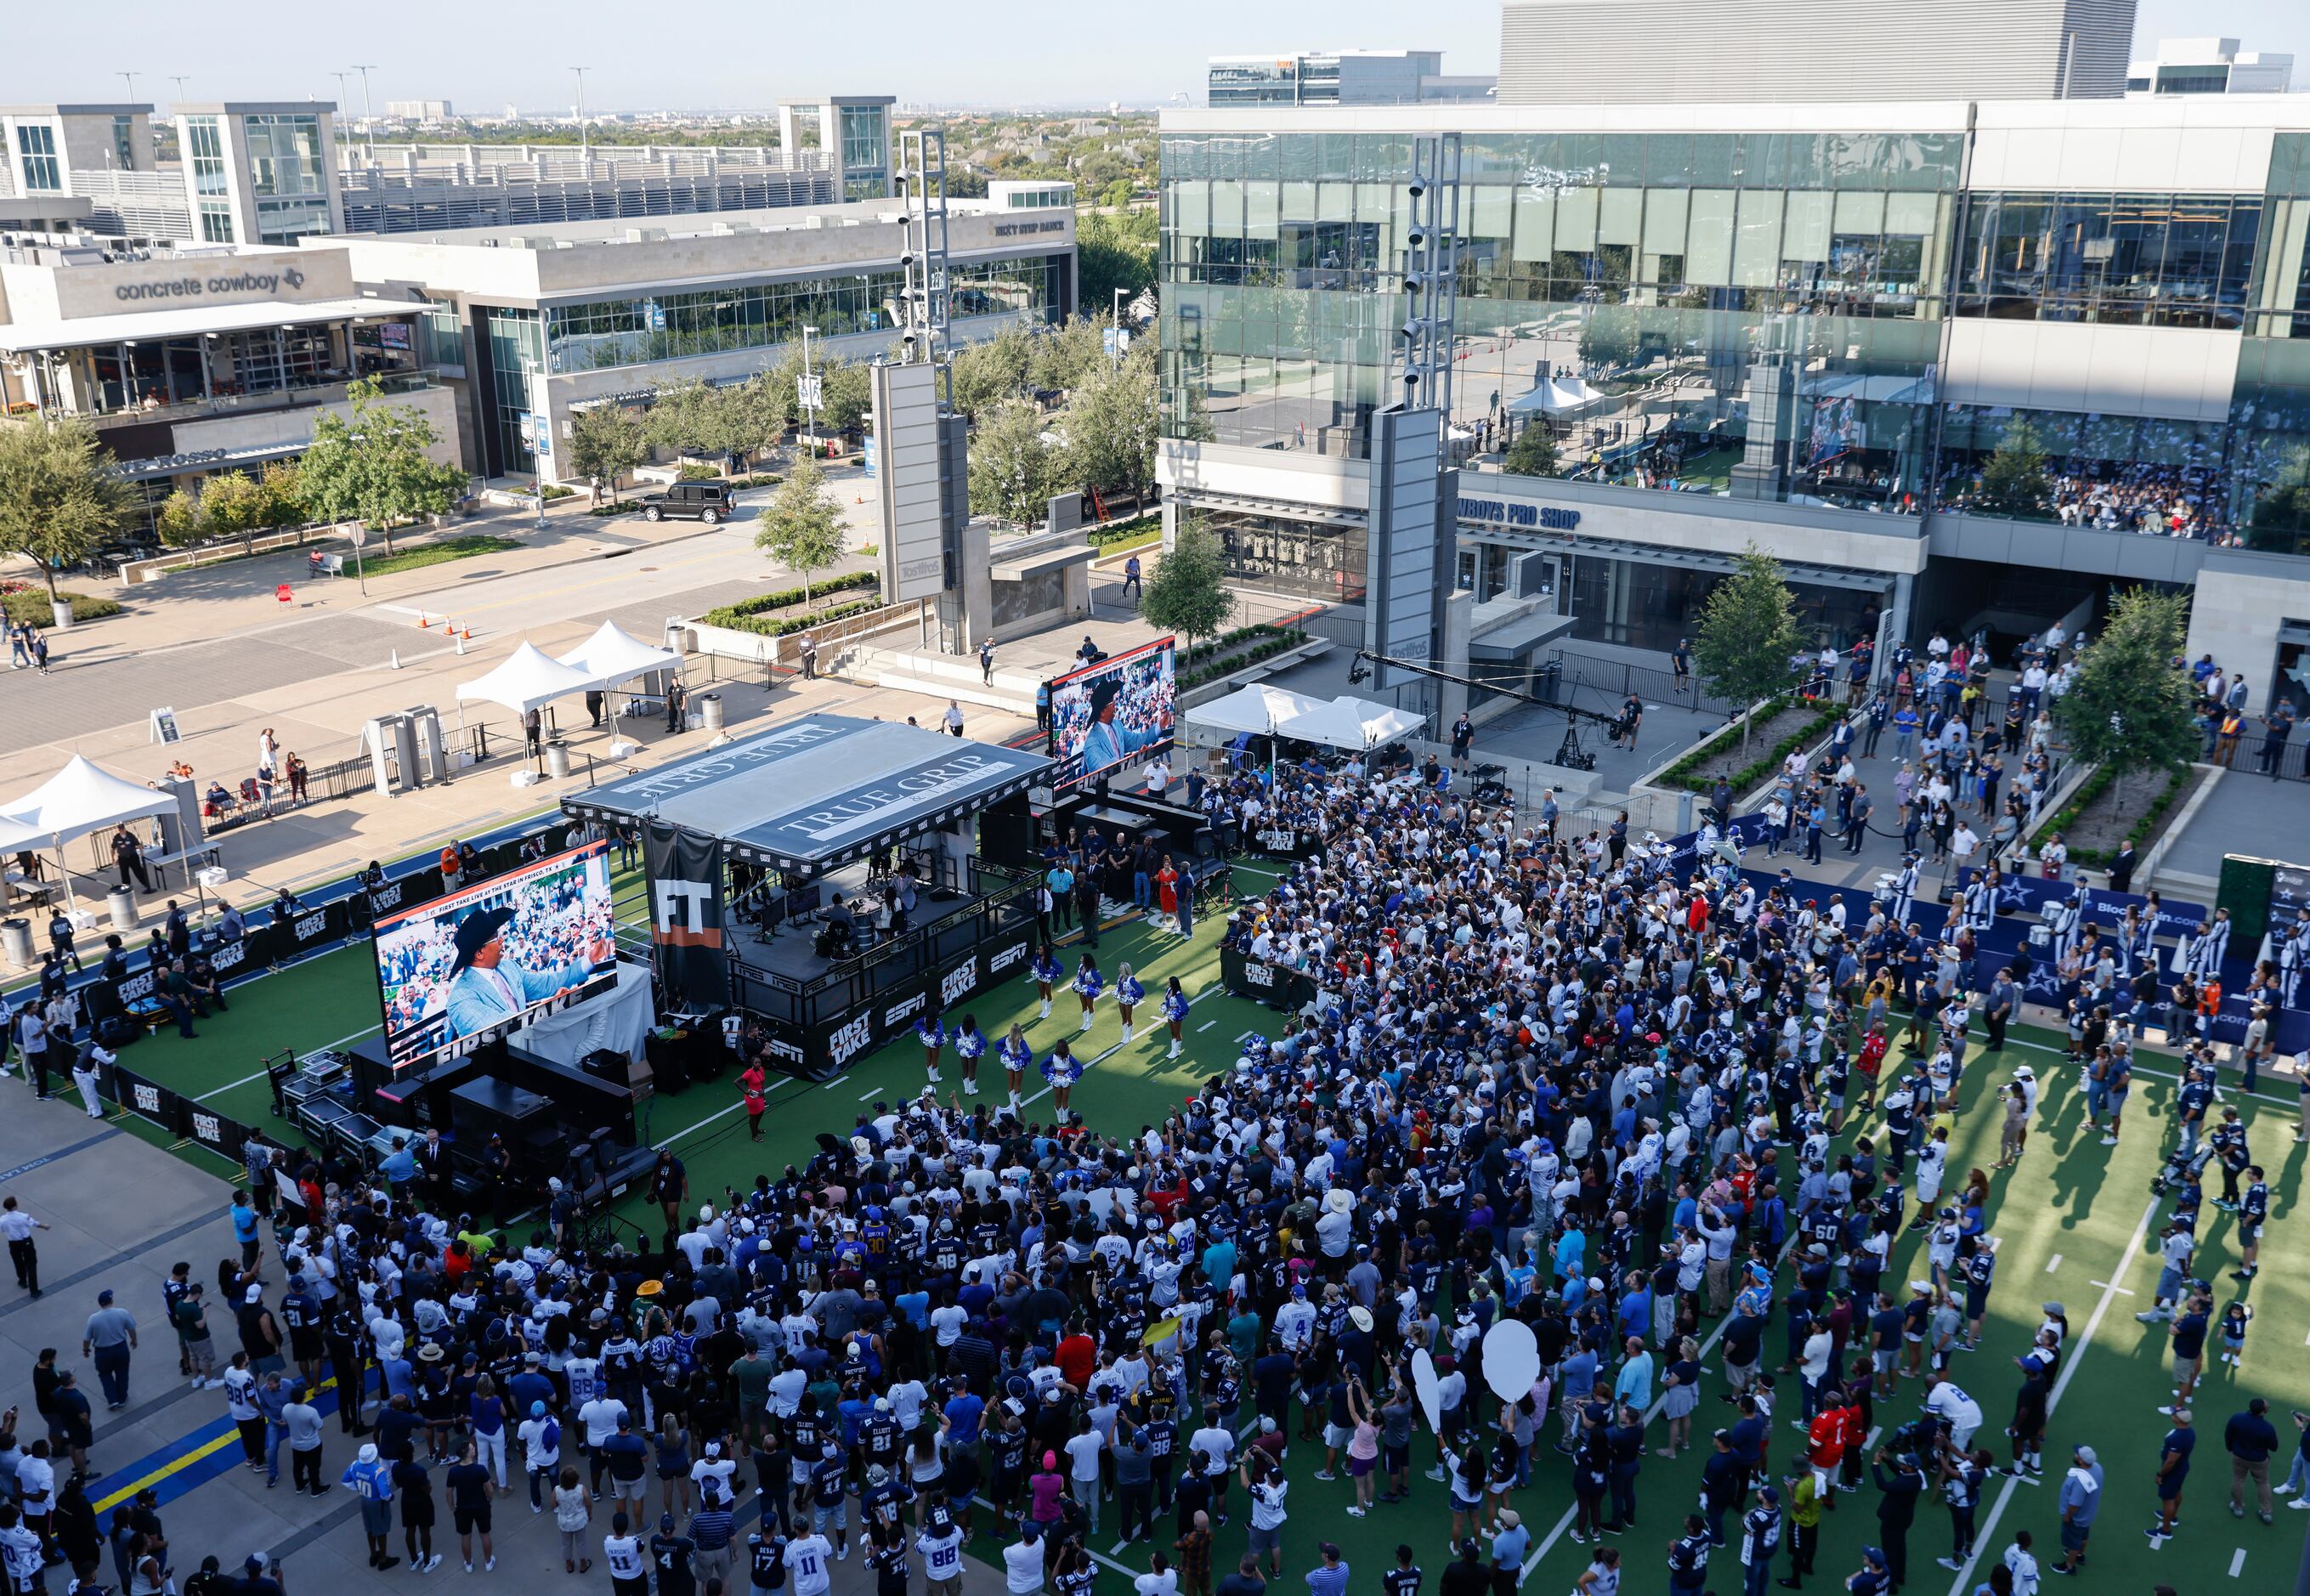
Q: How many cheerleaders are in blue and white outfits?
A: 8